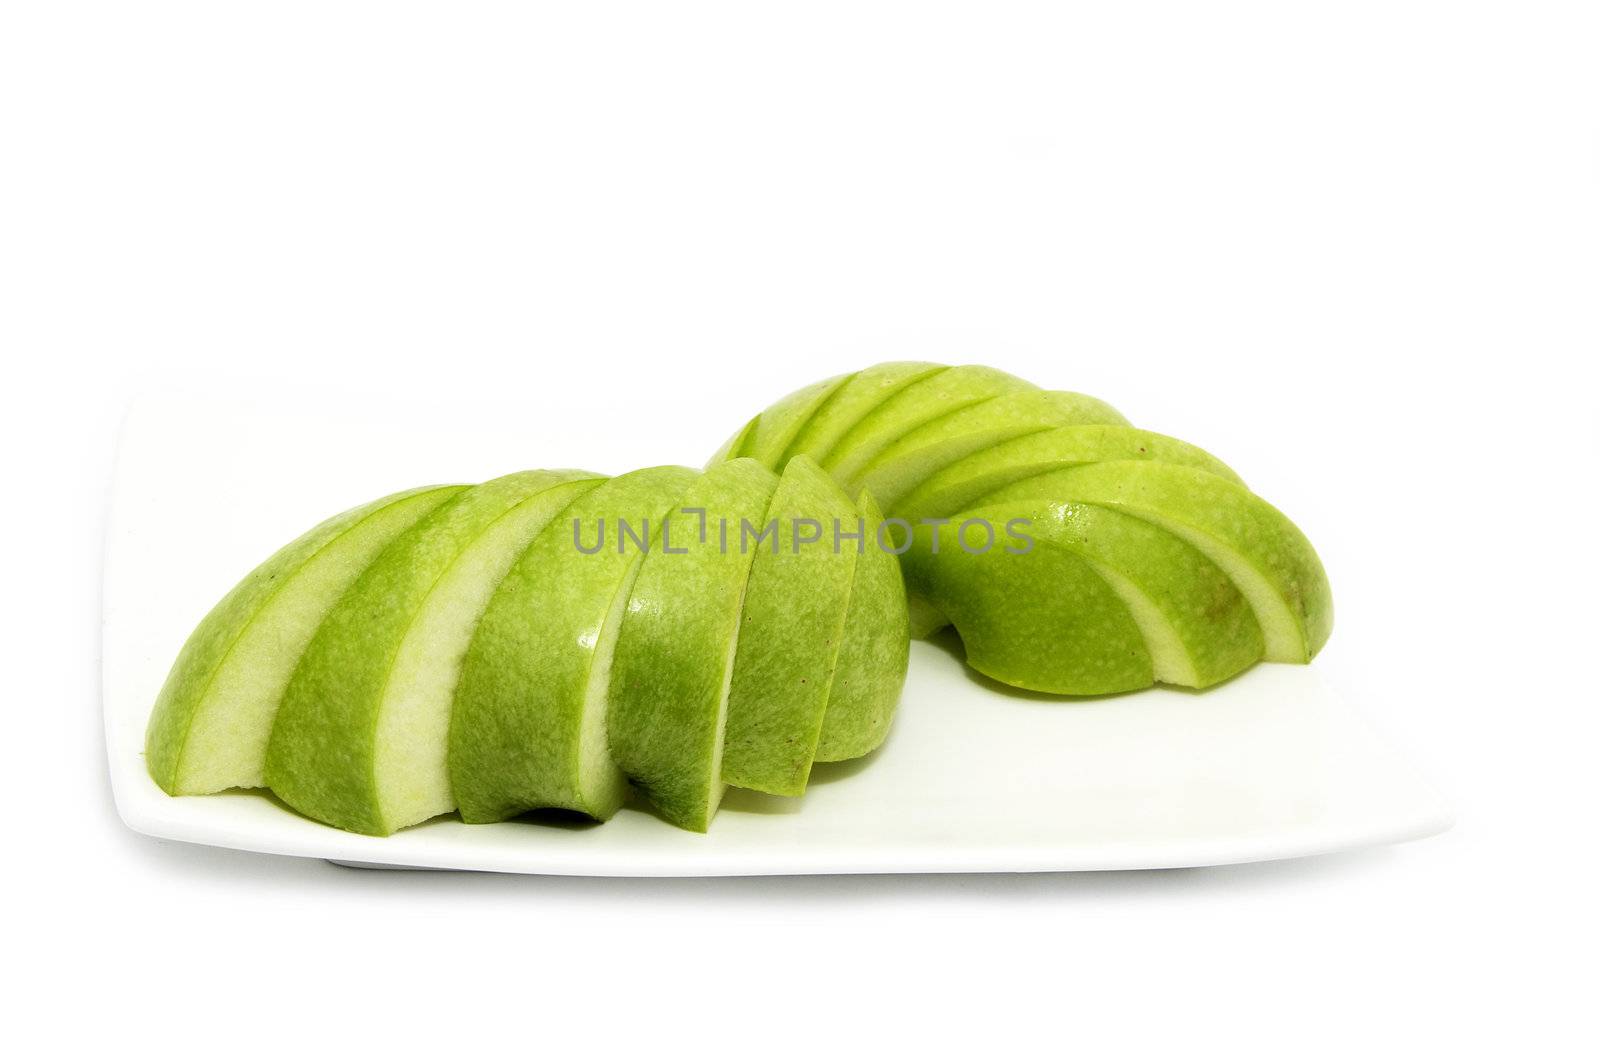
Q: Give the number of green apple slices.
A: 15